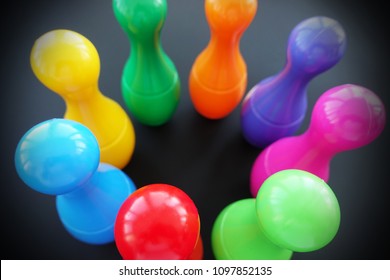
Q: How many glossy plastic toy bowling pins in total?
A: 8